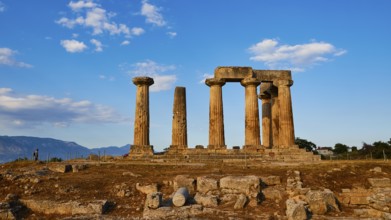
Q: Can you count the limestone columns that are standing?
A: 7